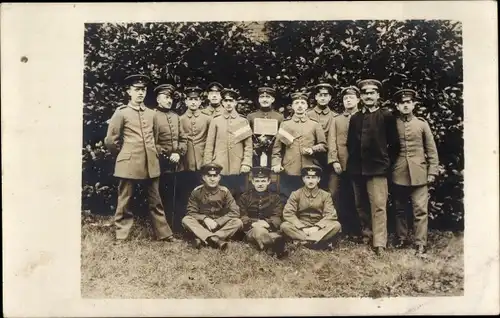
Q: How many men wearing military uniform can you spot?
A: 14